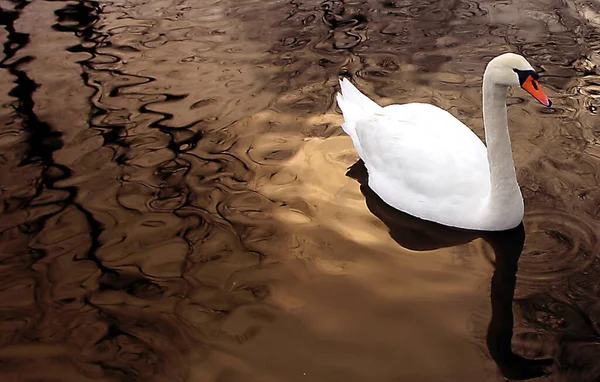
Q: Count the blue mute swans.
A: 0